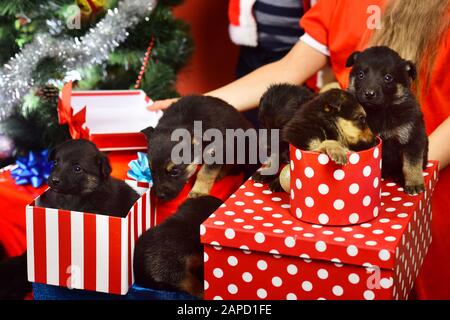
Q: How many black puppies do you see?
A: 6